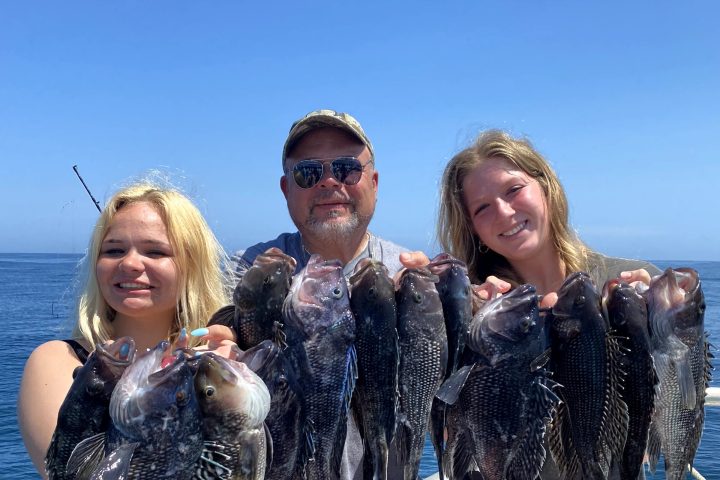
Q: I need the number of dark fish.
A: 13